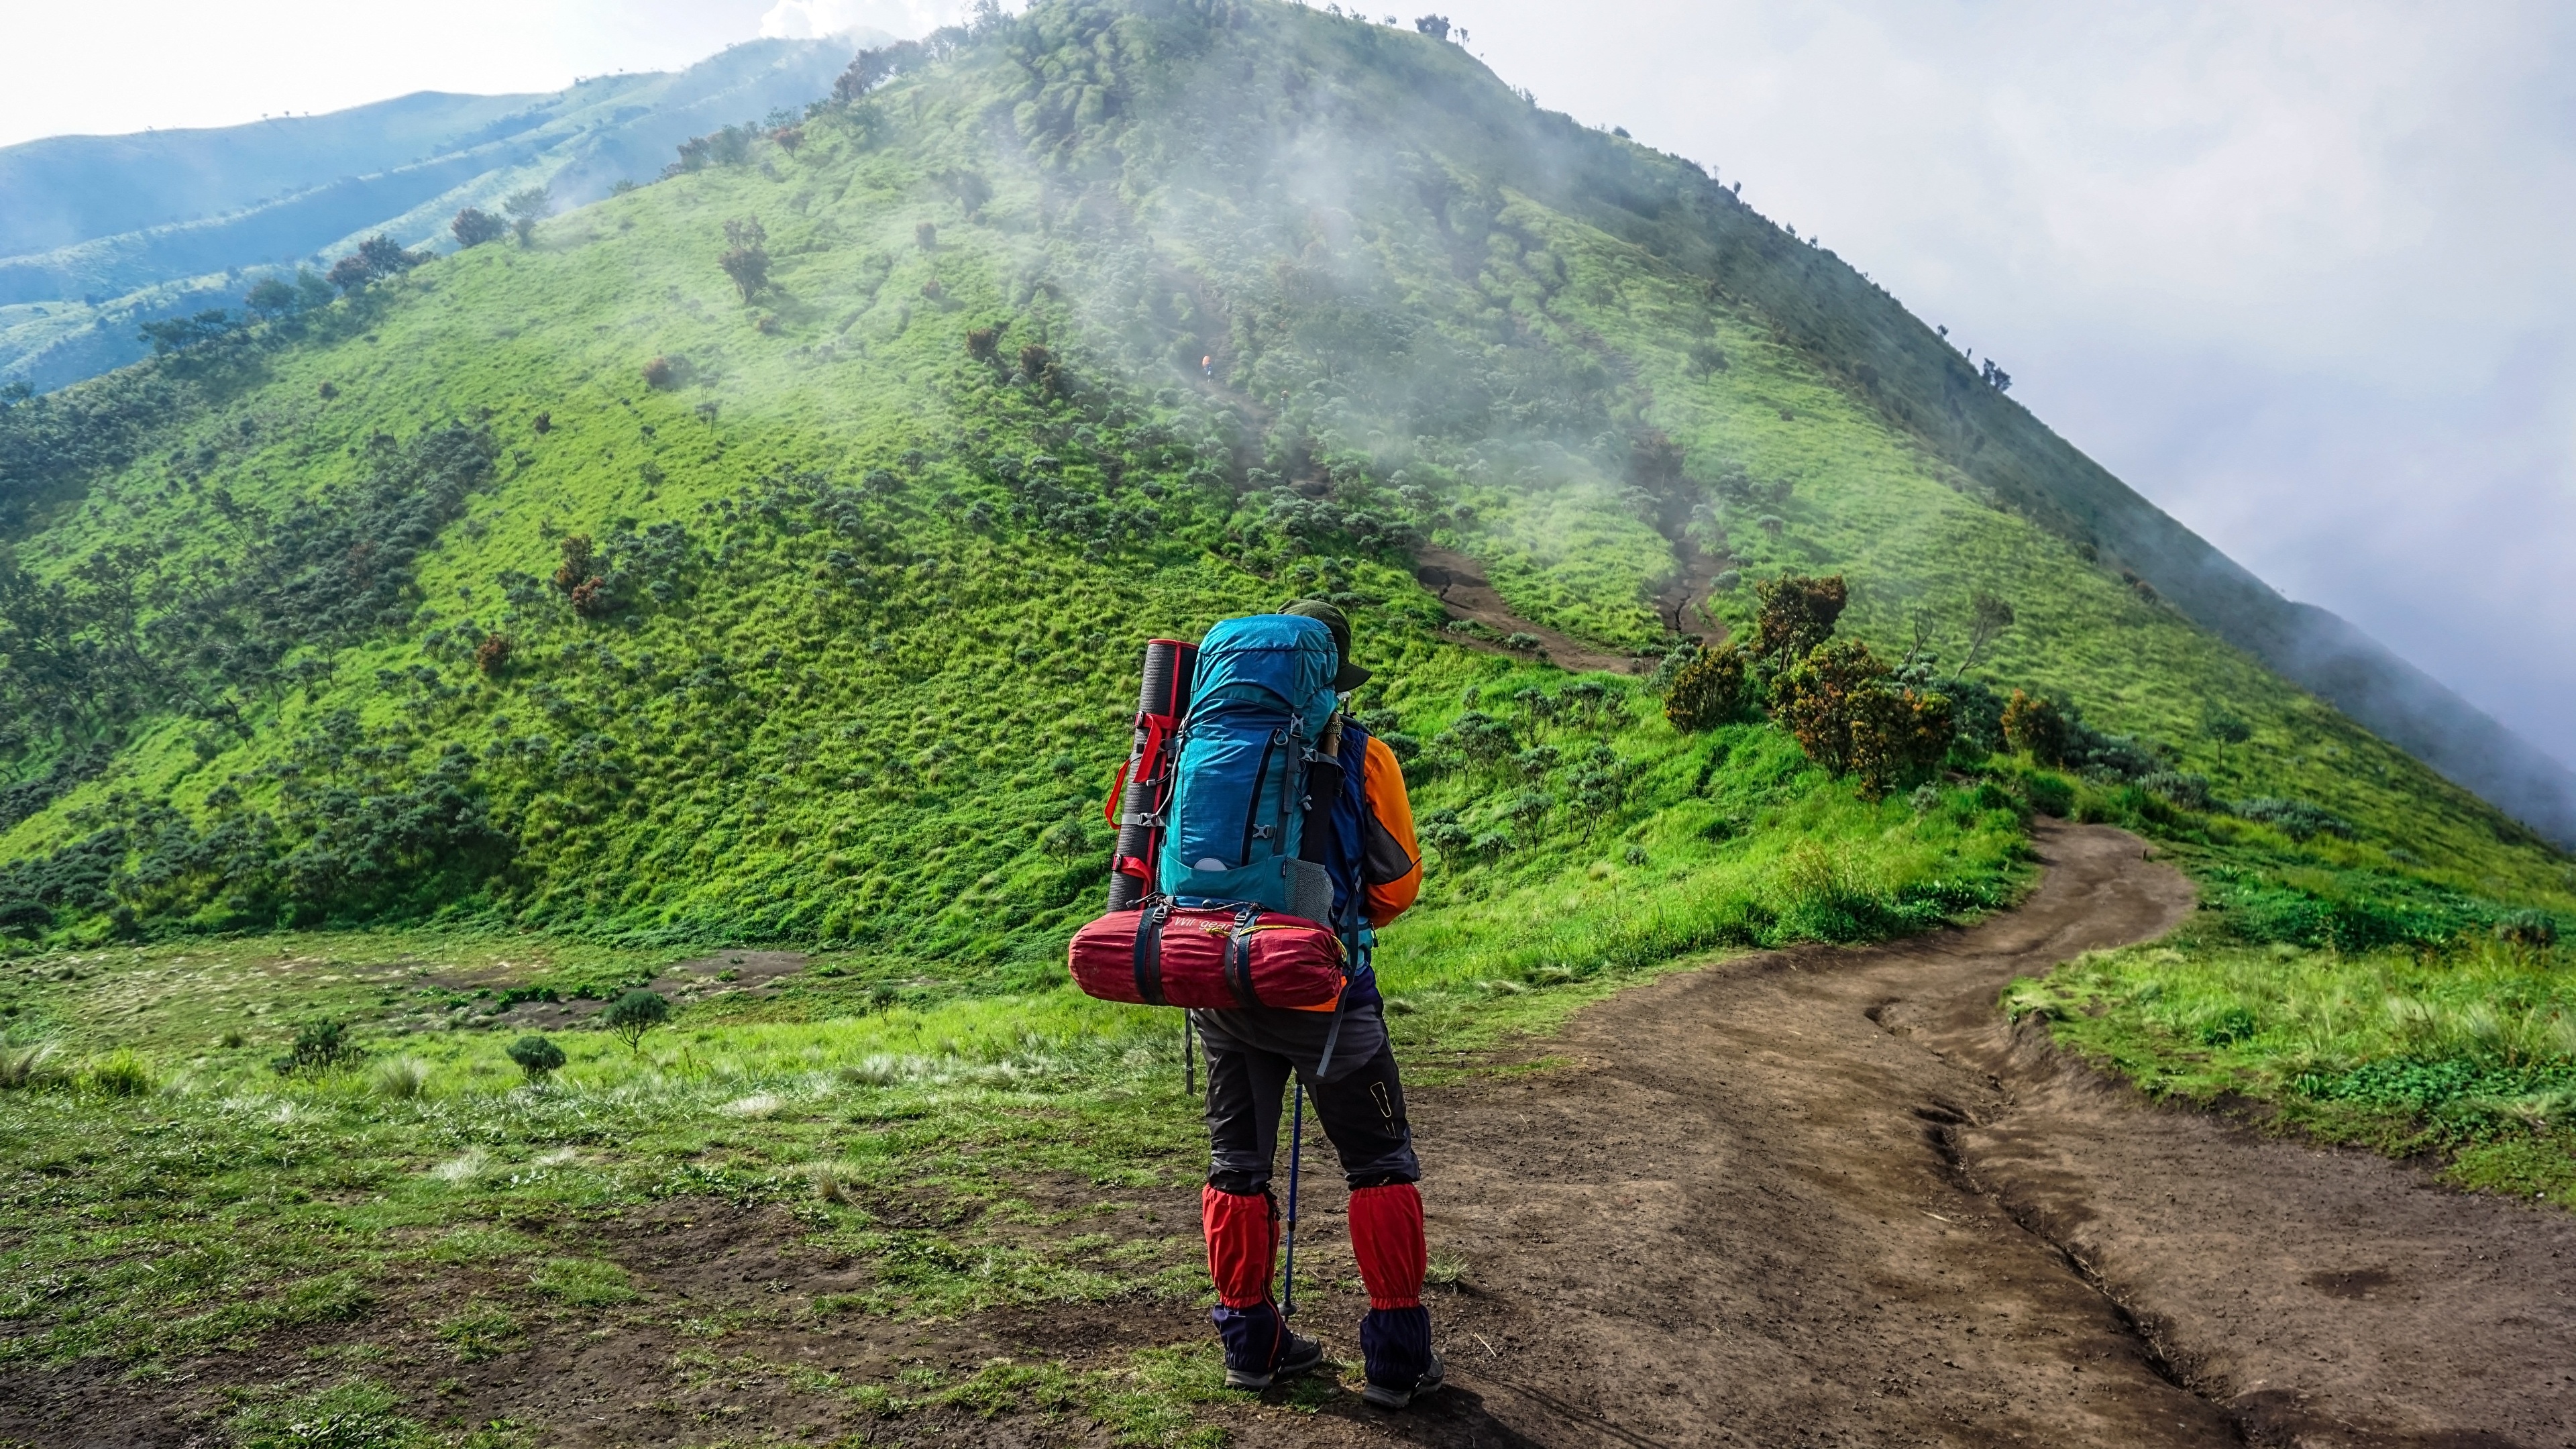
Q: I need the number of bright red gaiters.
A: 2